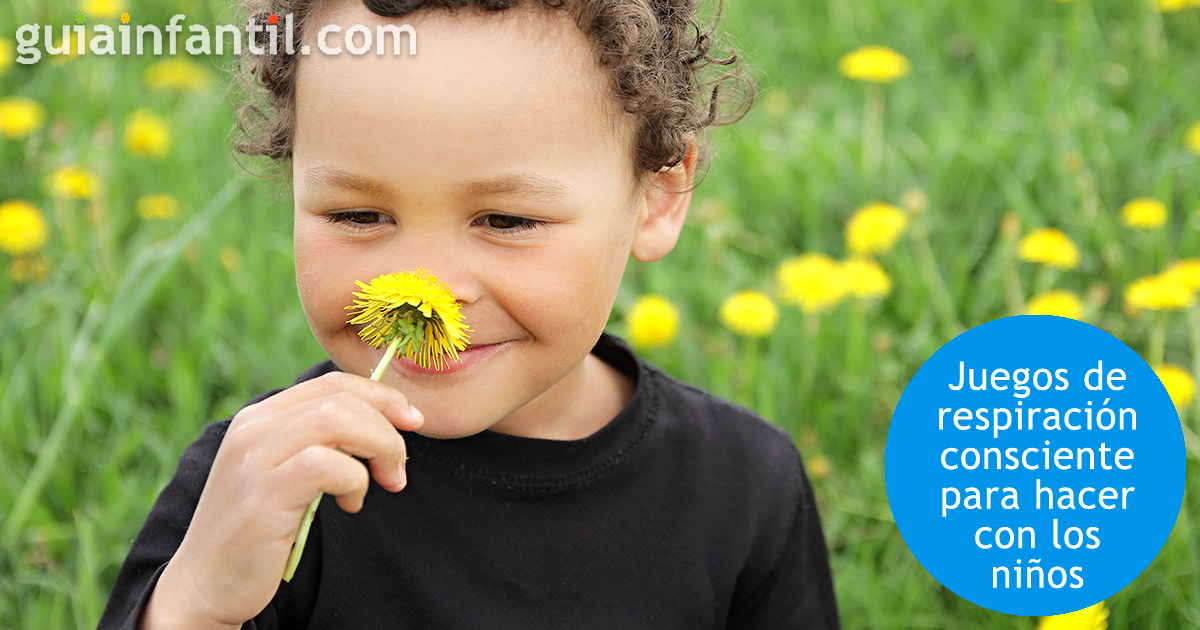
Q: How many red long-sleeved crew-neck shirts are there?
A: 0